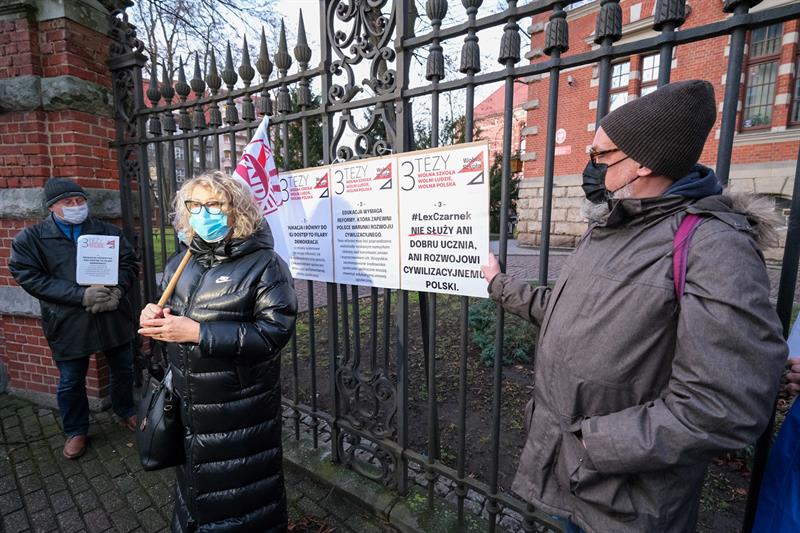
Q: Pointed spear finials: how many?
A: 10